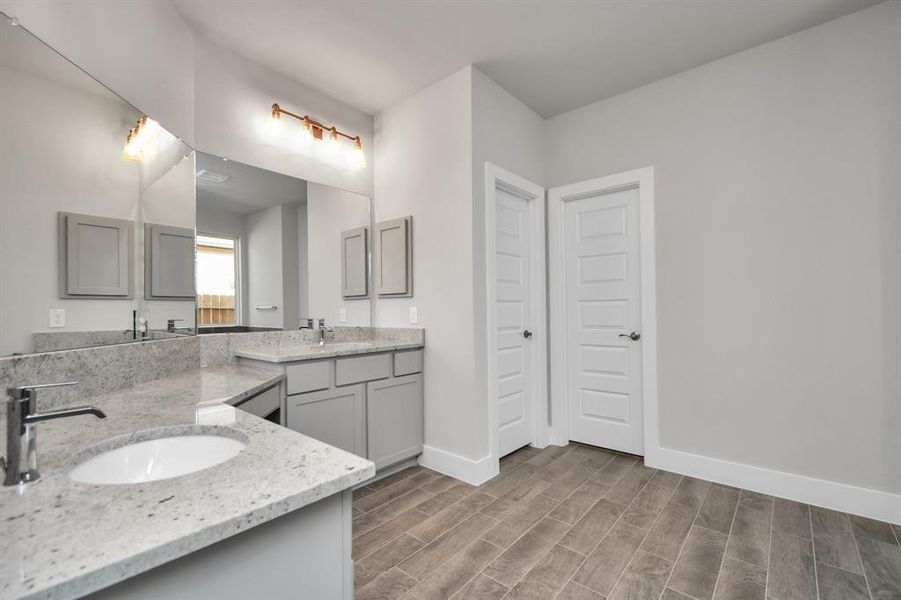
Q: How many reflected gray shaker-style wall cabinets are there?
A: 3